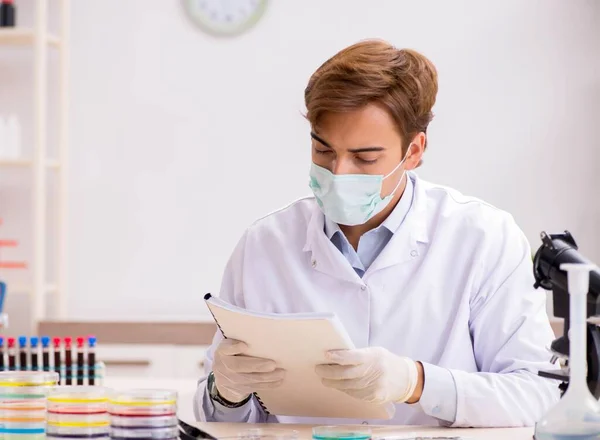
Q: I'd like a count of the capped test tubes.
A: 9